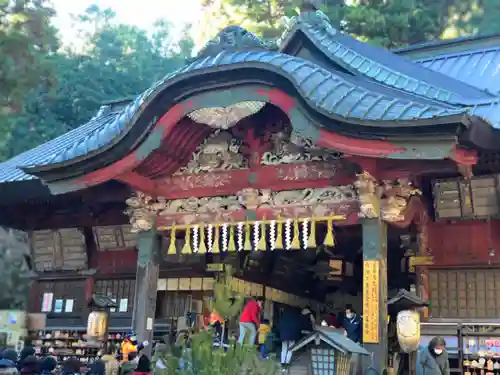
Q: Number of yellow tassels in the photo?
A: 11